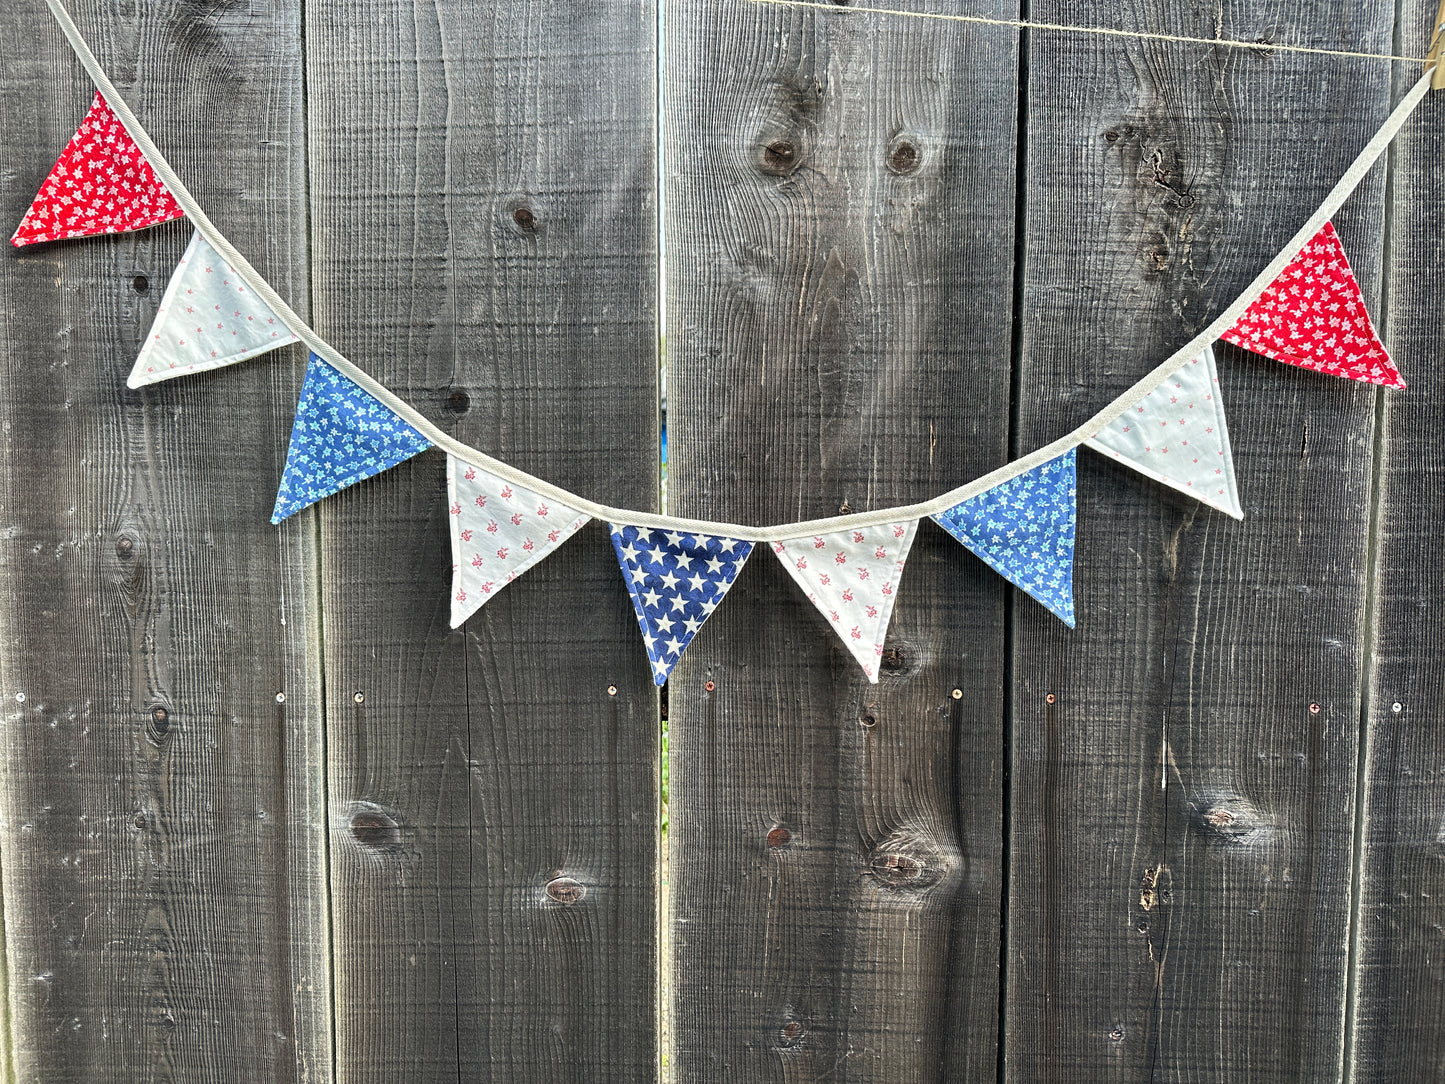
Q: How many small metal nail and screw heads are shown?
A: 9